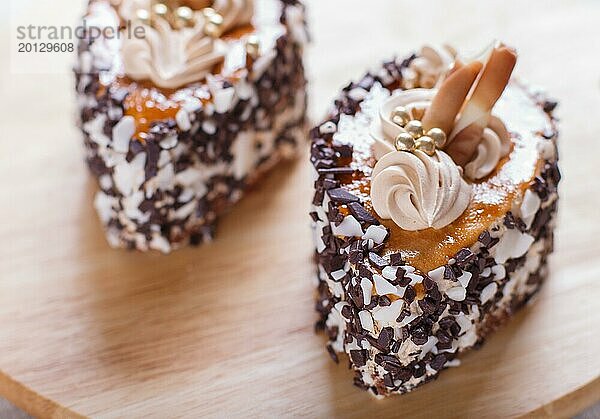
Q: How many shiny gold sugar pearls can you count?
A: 11